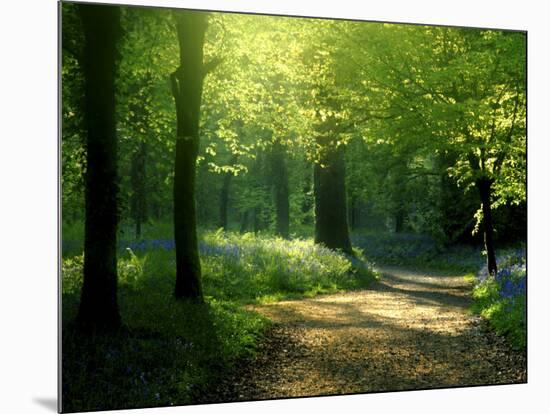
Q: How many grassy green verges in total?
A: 2